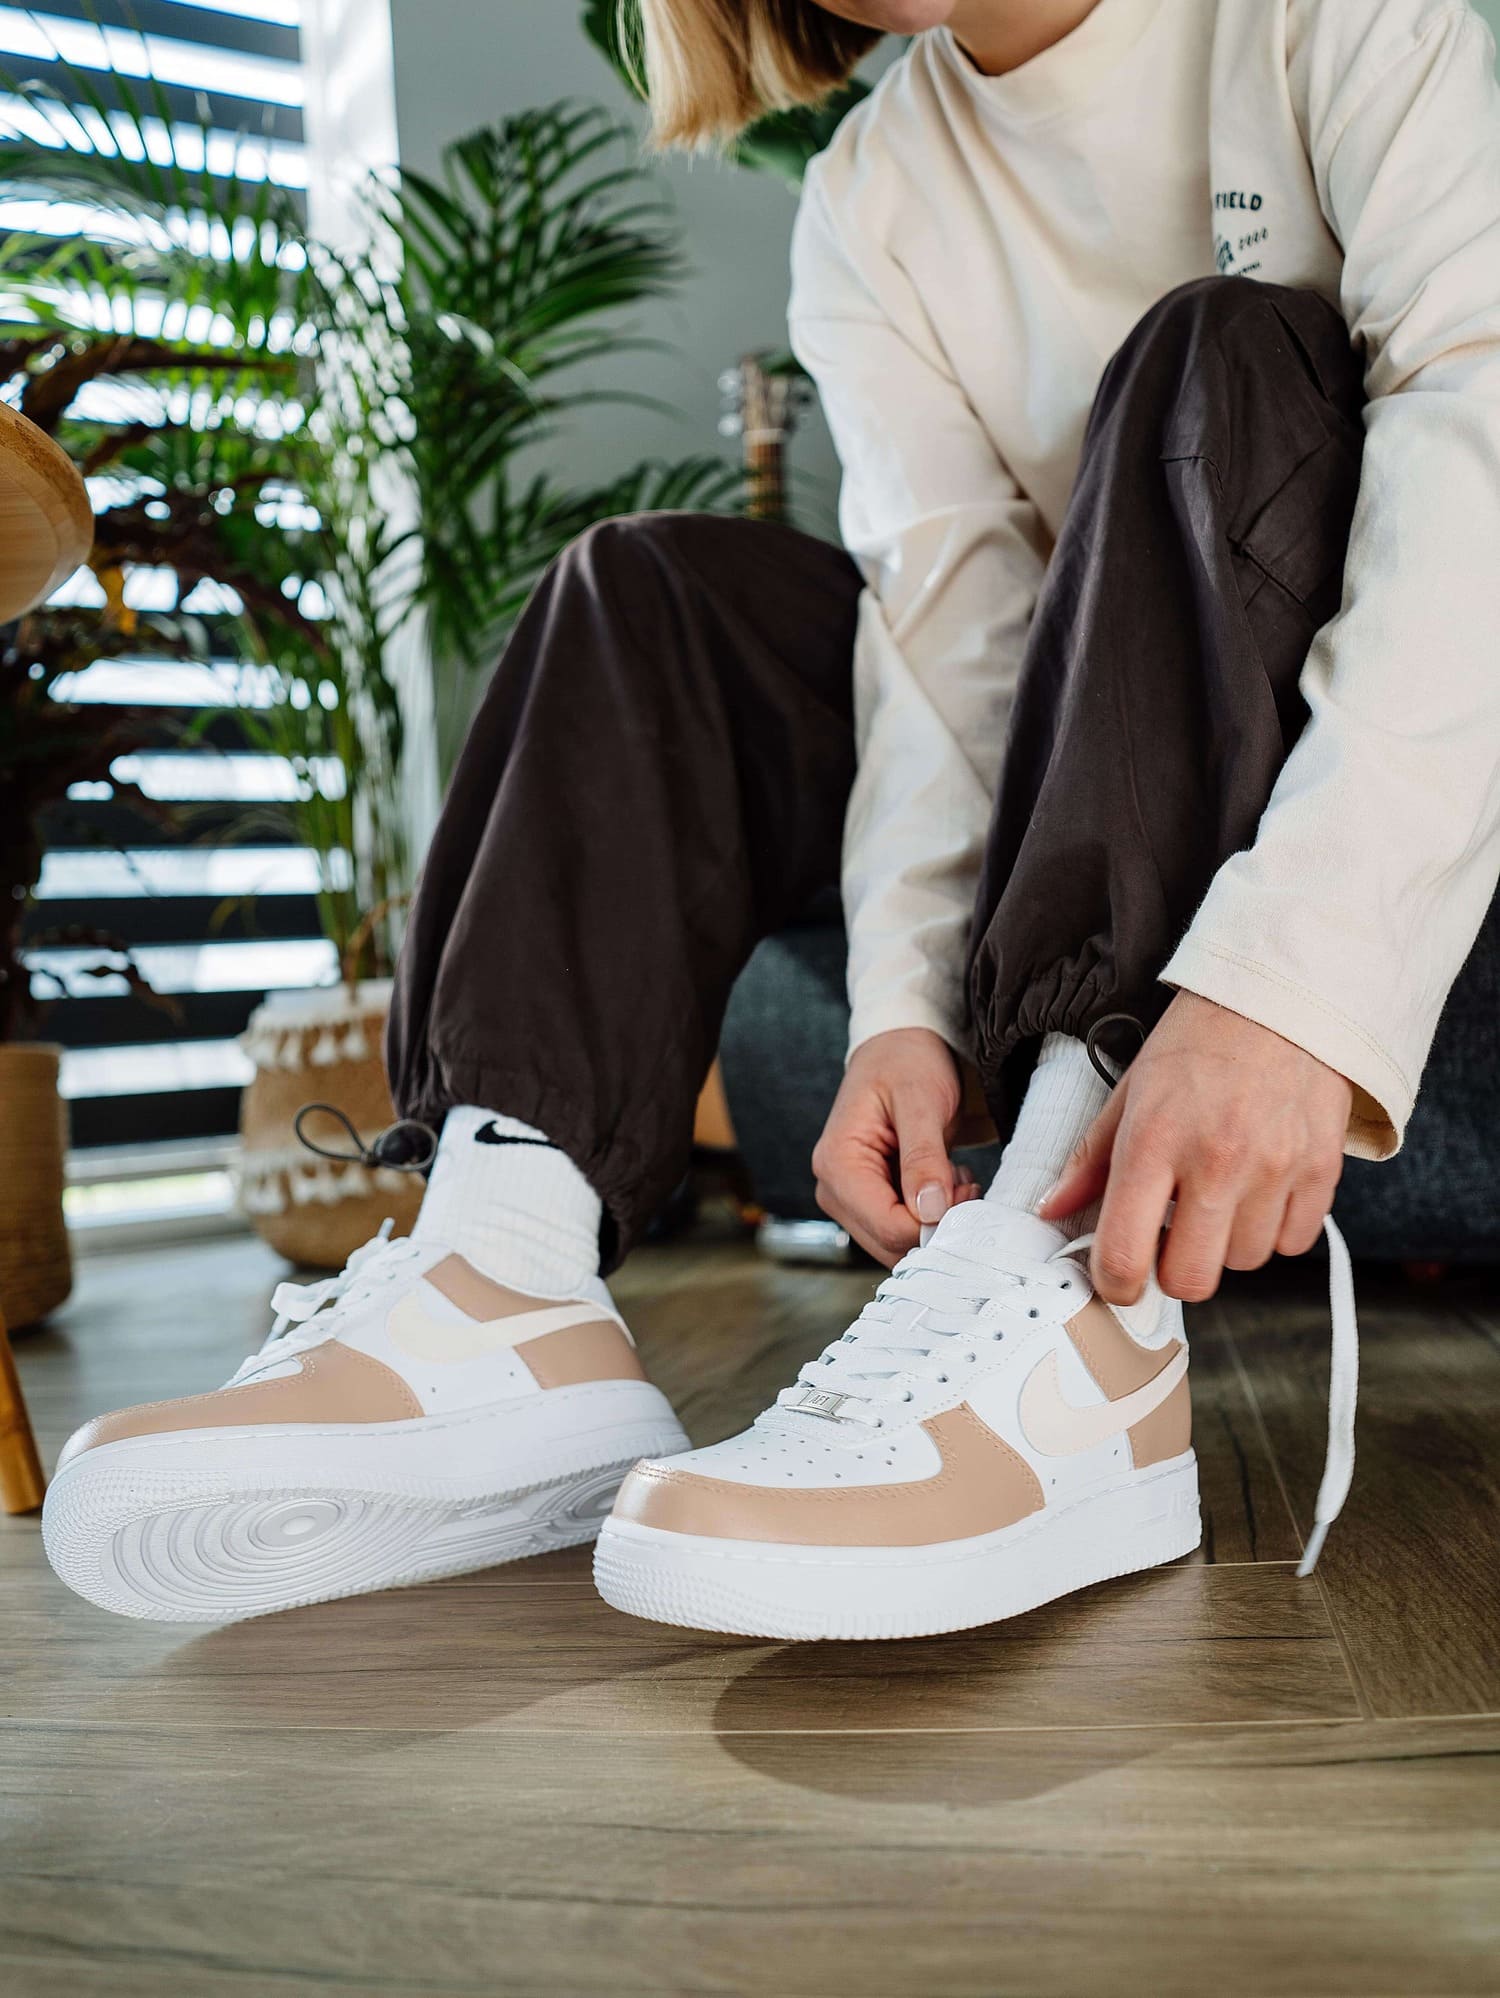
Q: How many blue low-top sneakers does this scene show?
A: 0